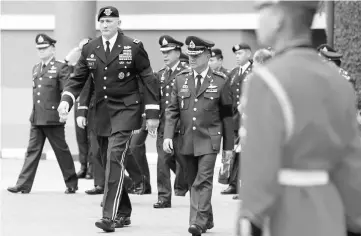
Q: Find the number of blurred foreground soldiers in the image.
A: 1